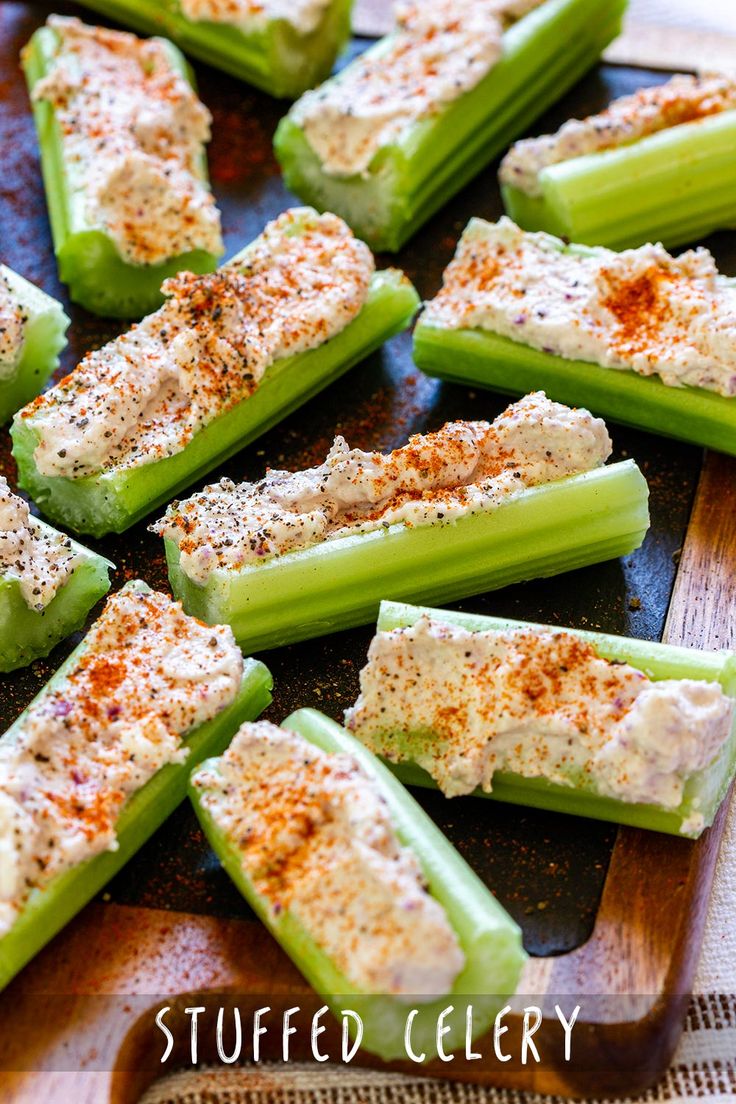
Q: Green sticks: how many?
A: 12